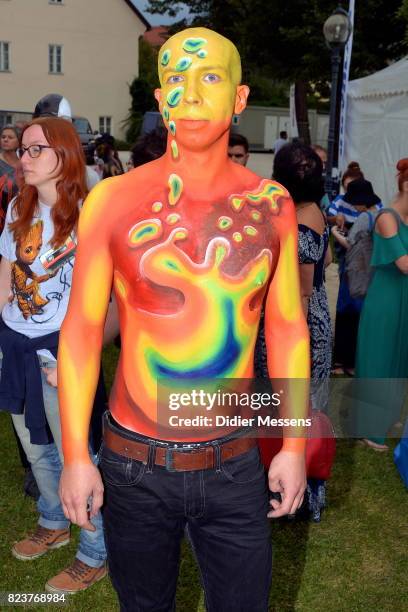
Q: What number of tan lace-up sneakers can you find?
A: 2